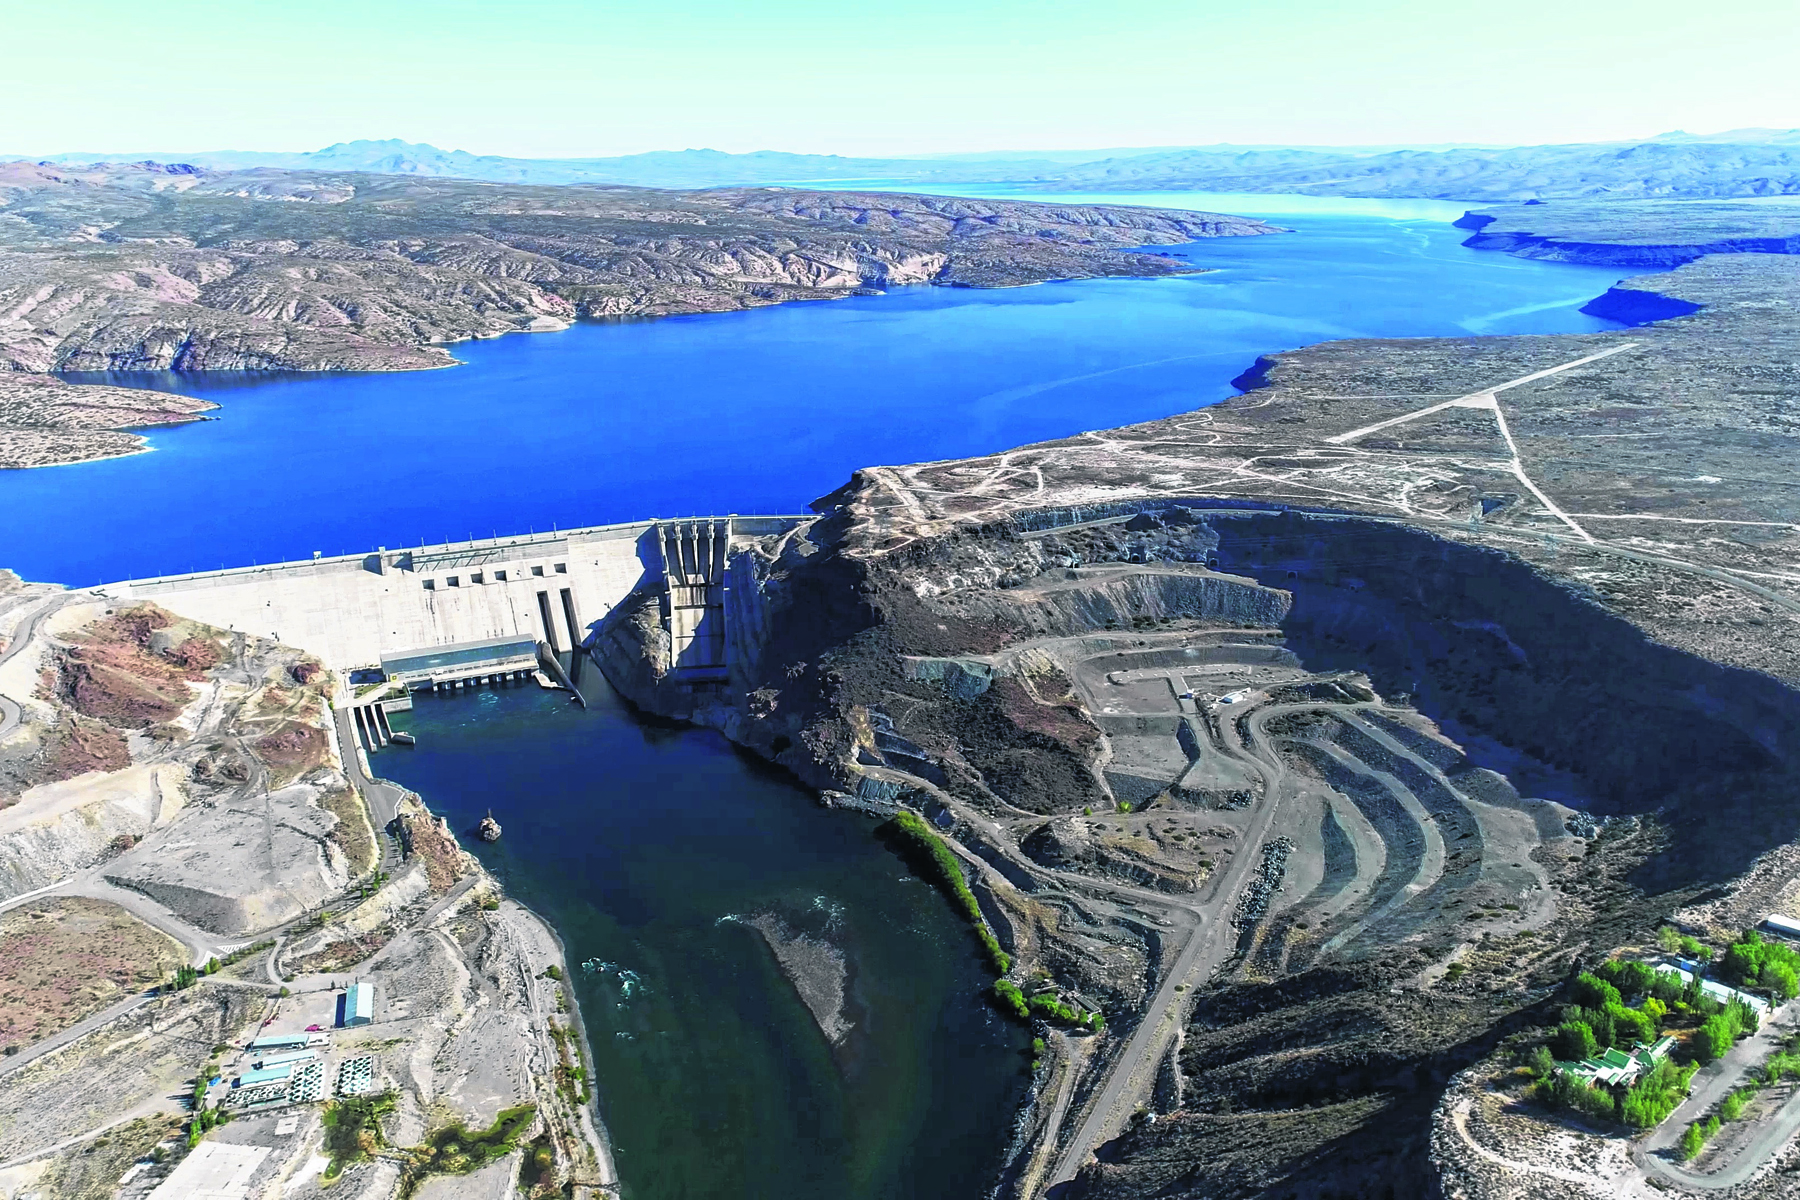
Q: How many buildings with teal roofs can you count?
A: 4